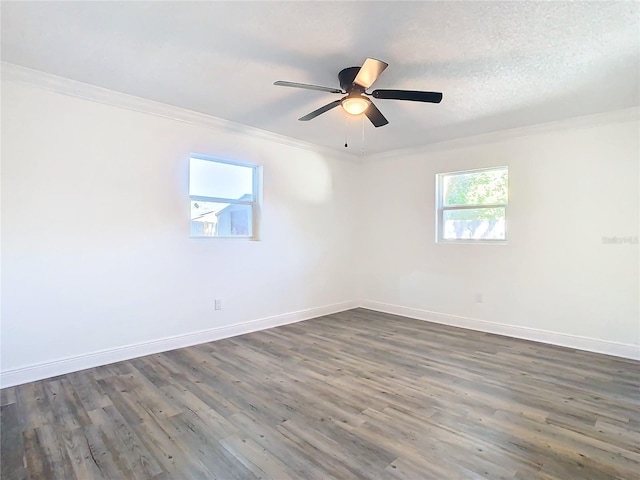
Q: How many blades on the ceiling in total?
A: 5